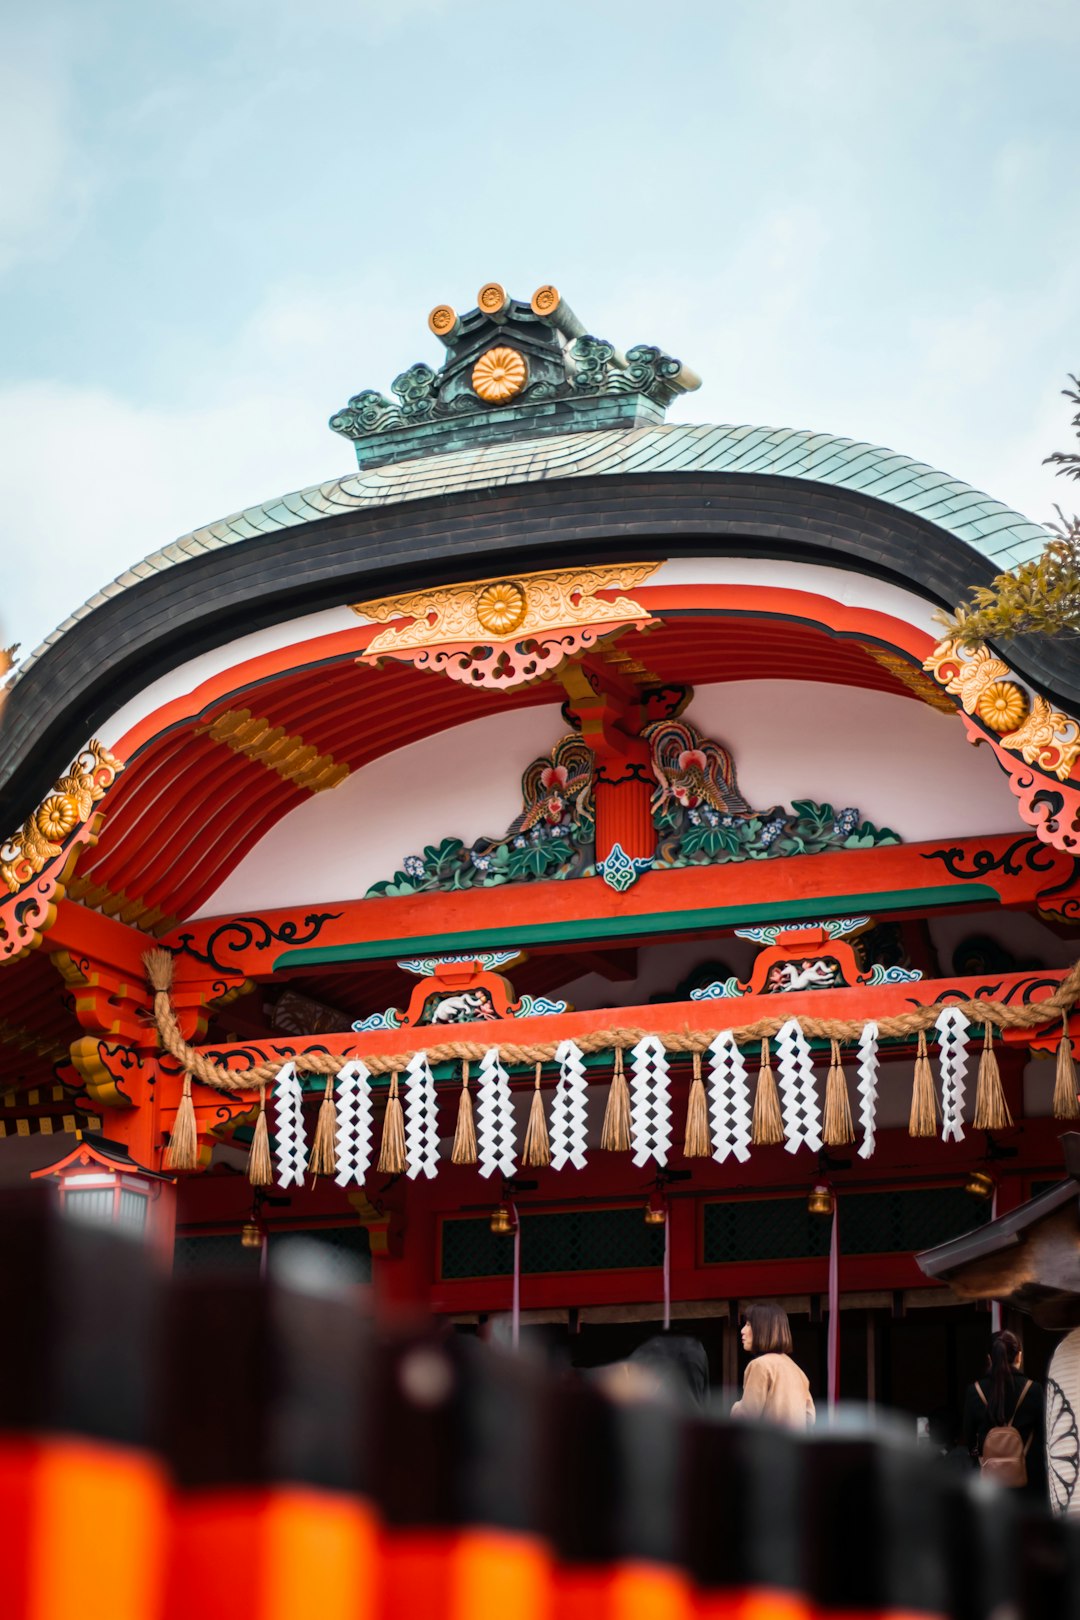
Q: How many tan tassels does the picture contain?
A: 13